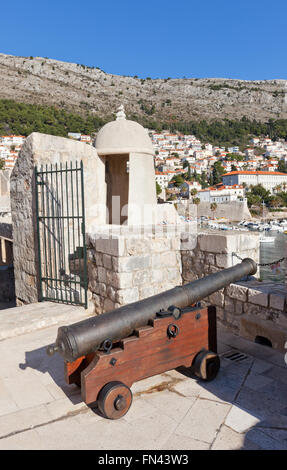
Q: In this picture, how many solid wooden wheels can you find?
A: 2